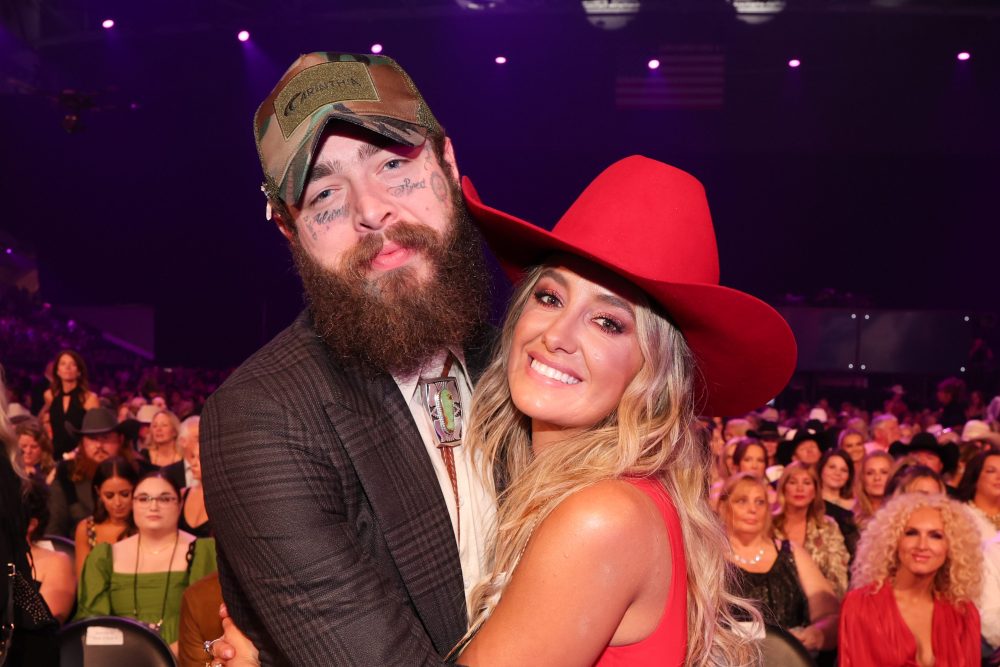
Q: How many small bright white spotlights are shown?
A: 7